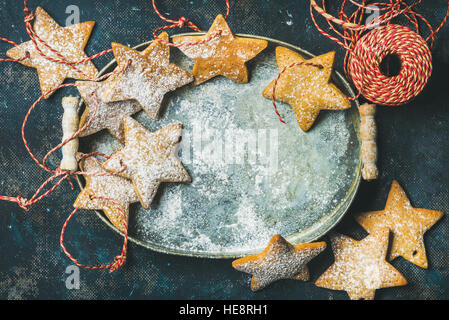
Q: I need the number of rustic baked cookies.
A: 10